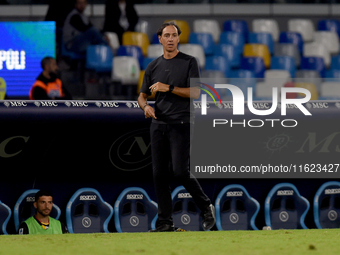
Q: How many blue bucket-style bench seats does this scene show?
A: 8